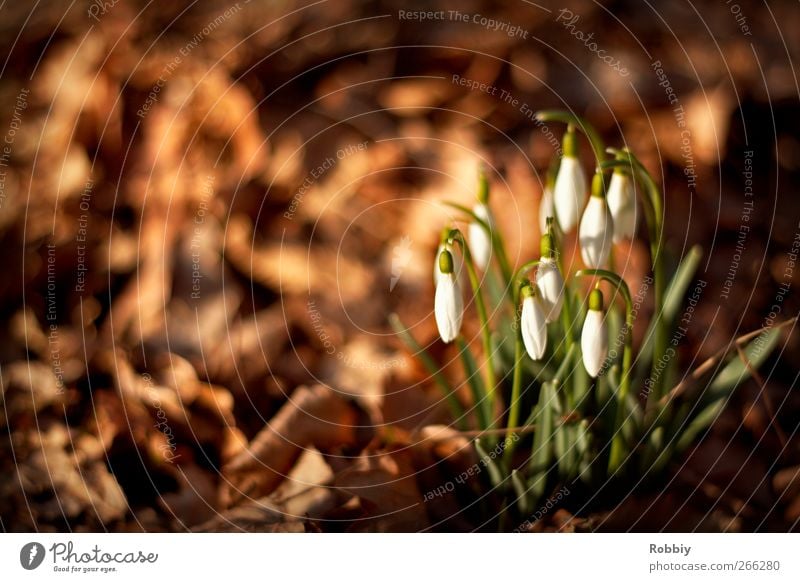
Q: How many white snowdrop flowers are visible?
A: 10